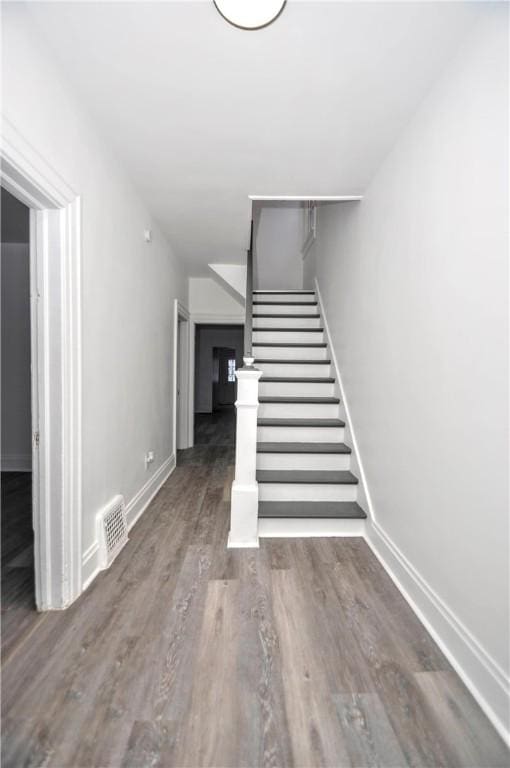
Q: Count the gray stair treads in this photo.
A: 12